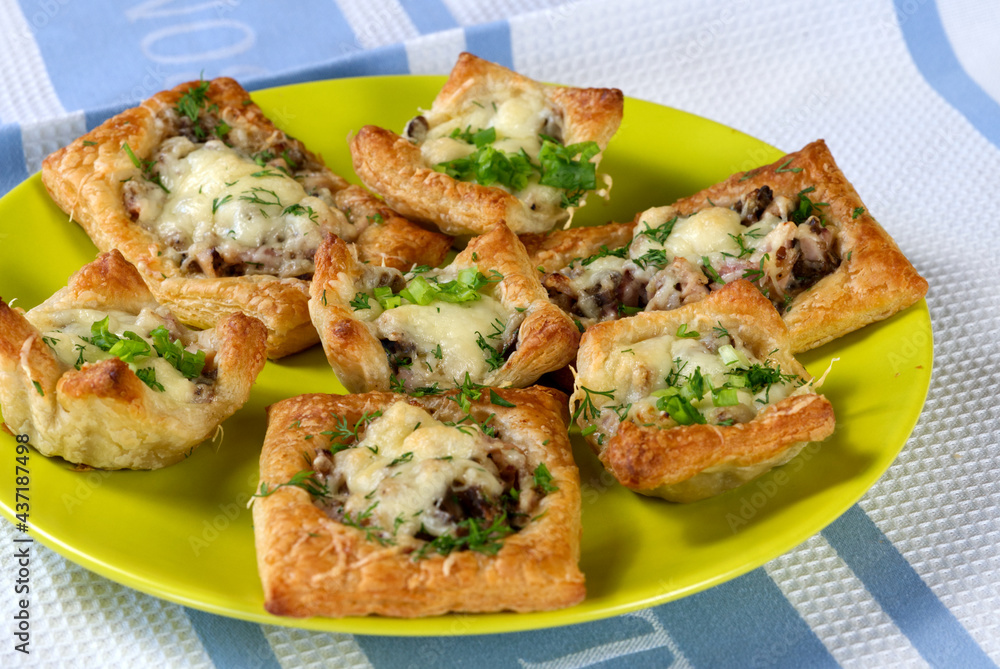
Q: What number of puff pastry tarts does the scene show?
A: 7